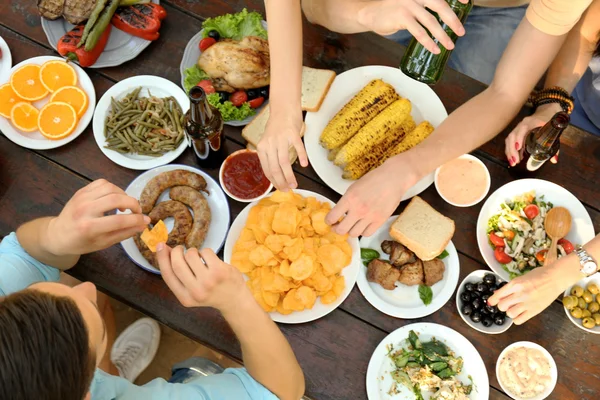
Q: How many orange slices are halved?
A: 0